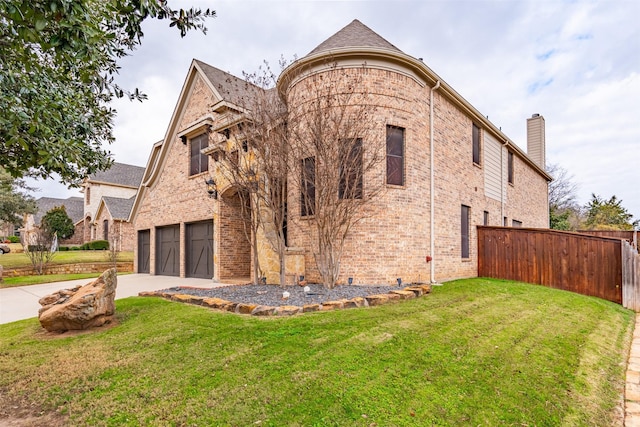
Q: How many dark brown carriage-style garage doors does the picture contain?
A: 3